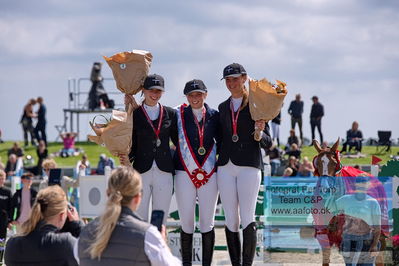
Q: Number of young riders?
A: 3